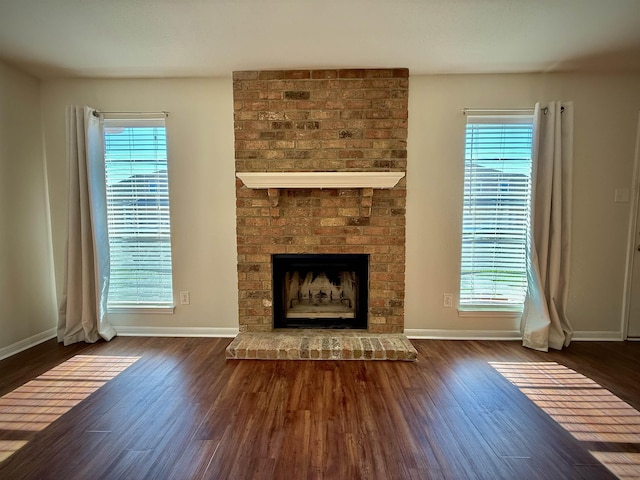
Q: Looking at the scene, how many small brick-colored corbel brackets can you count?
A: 2